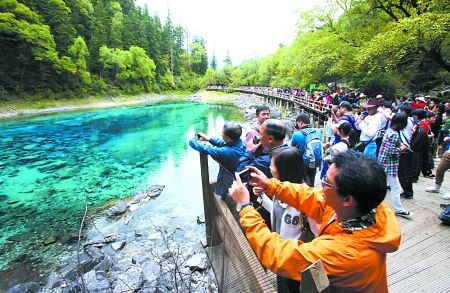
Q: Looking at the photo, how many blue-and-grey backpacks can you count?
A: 1